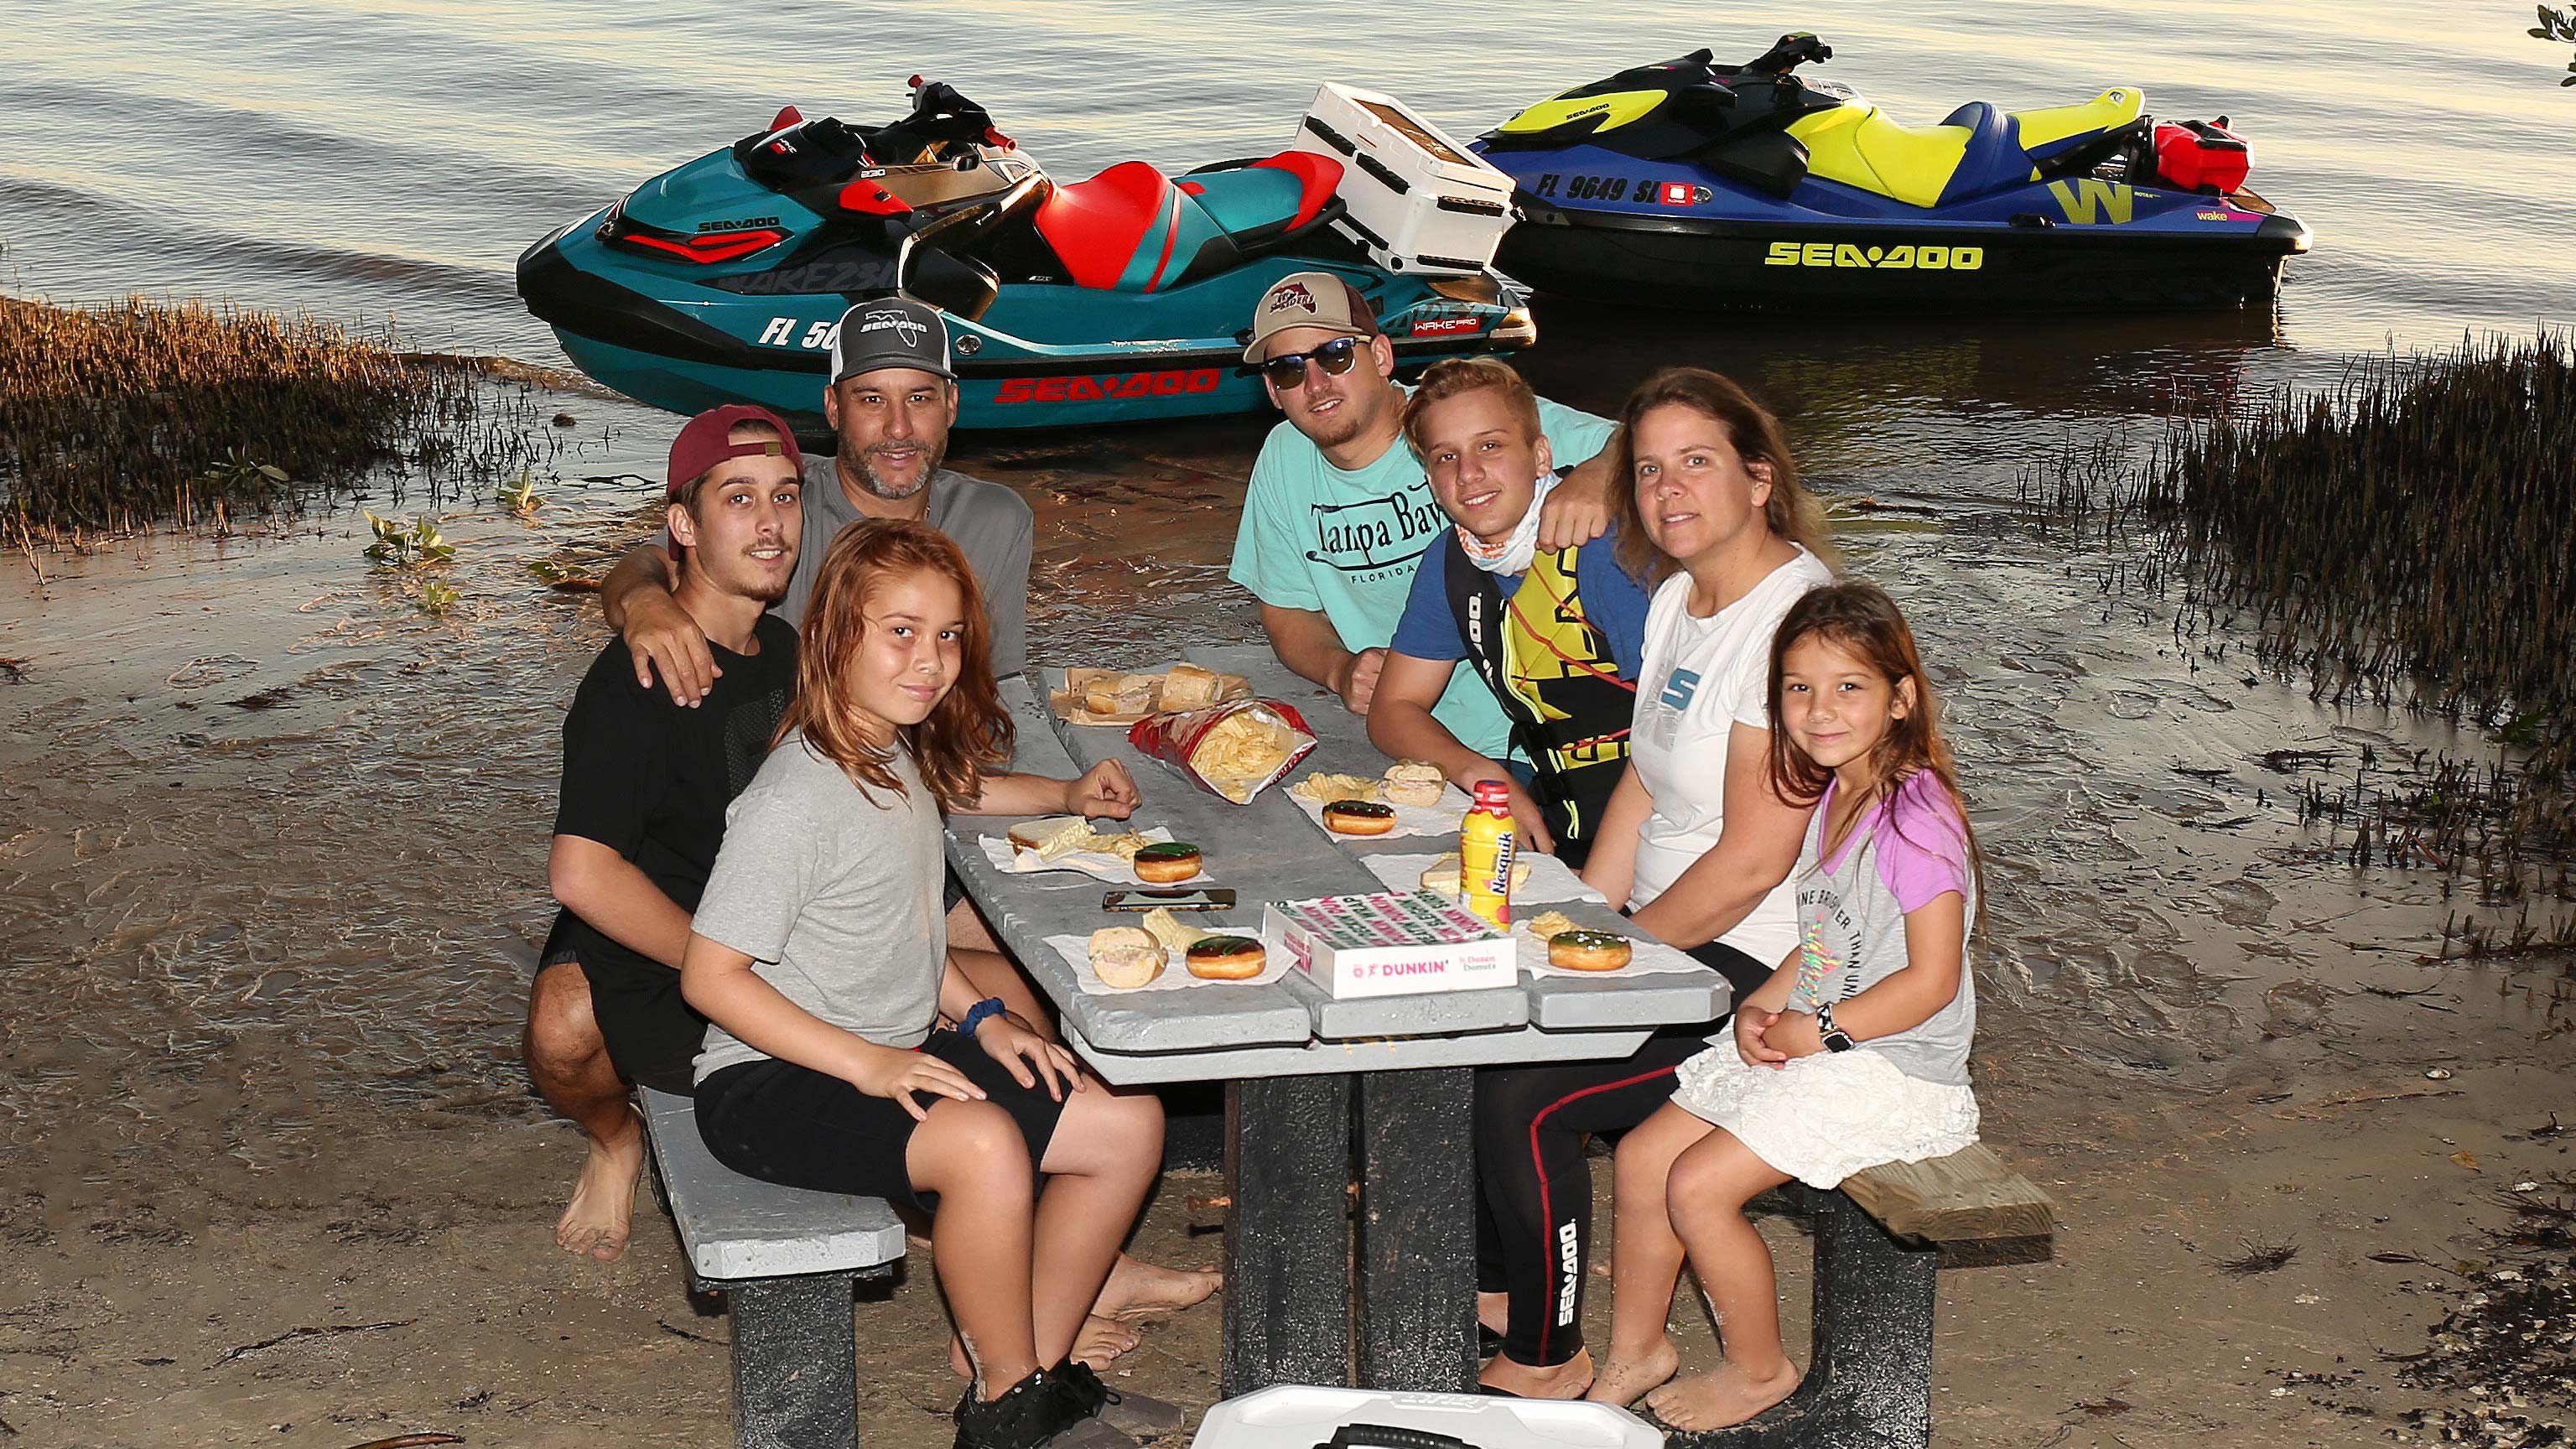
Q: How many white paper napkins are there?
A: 5